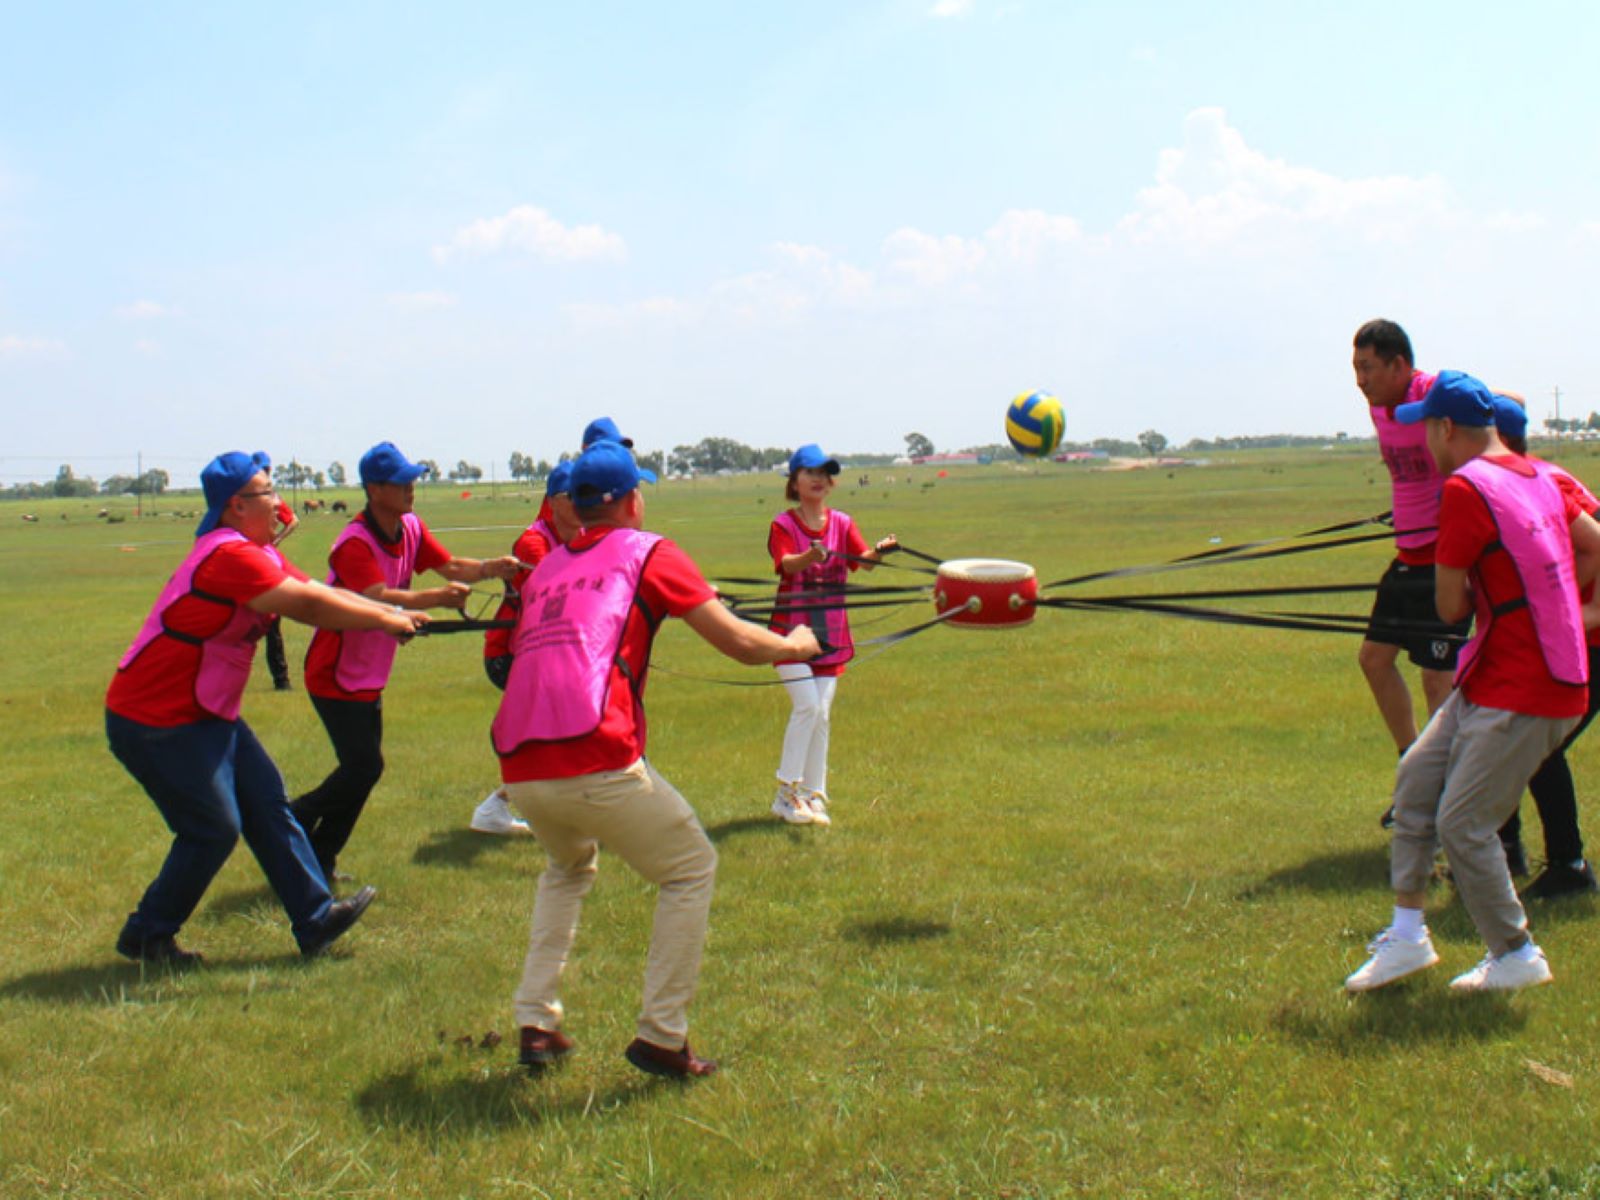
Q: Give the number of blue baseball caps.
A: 9